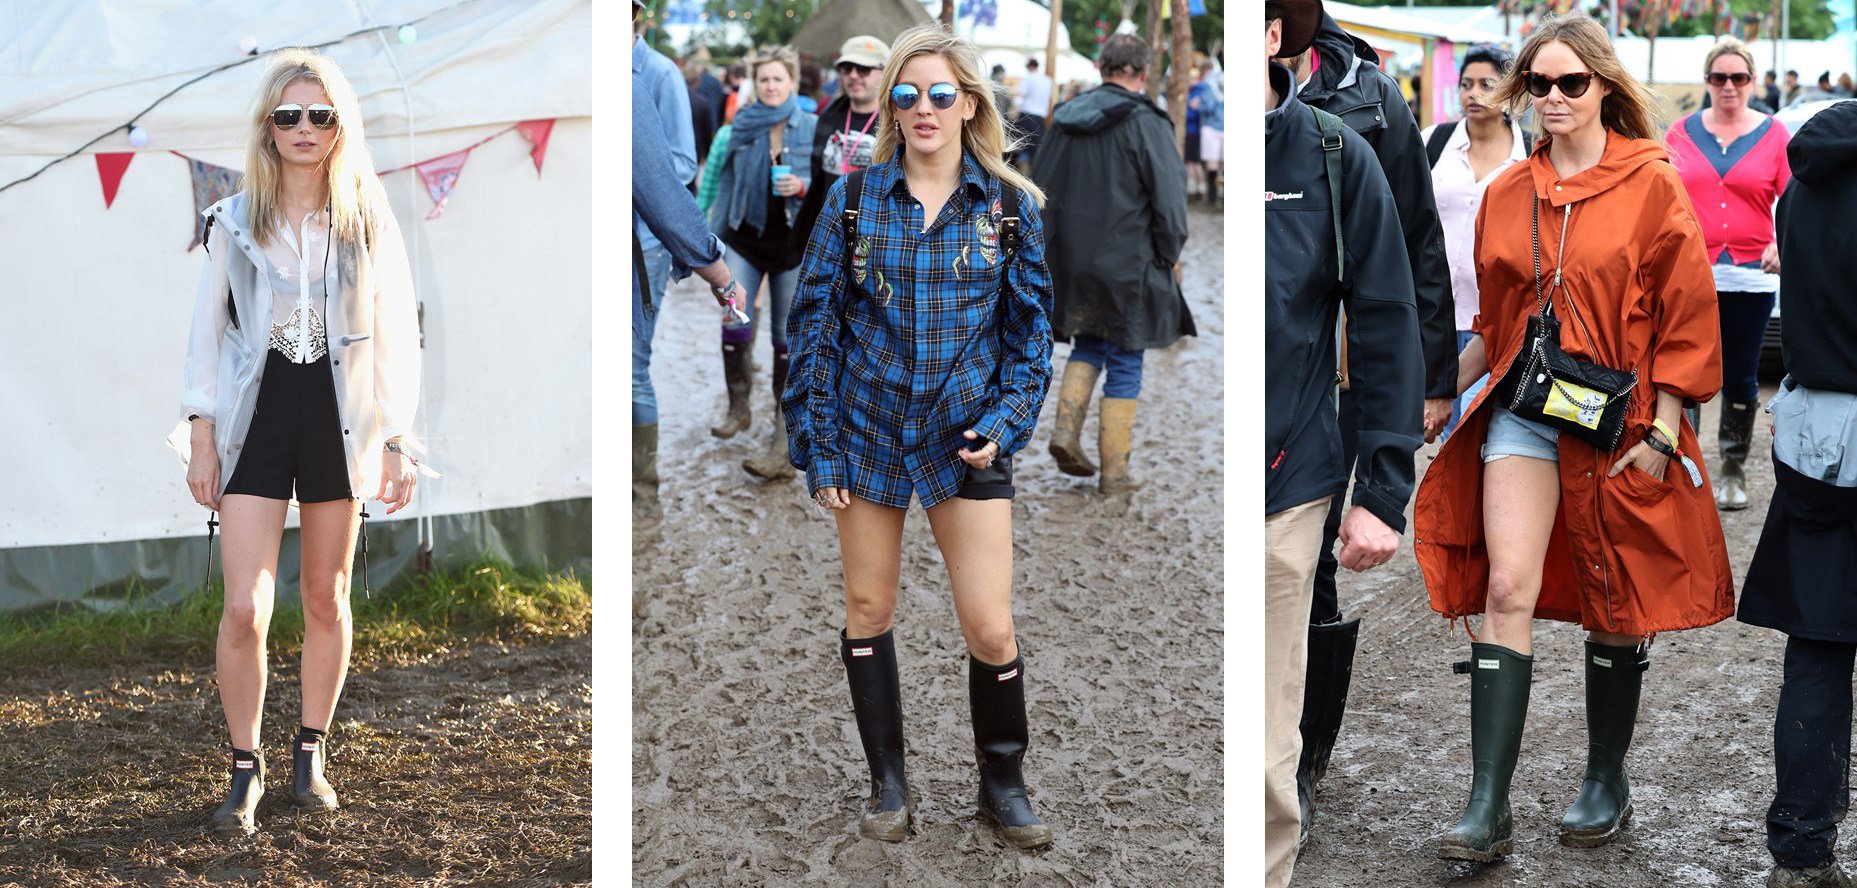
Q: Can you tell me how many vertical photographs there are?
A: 3